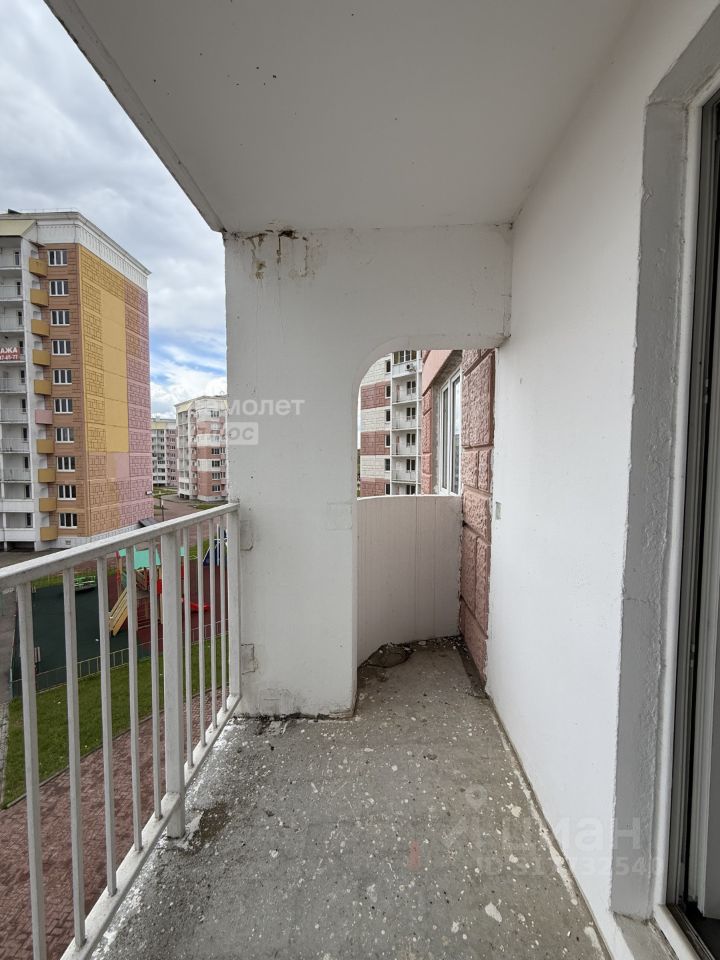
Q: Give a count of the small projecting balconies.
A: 10